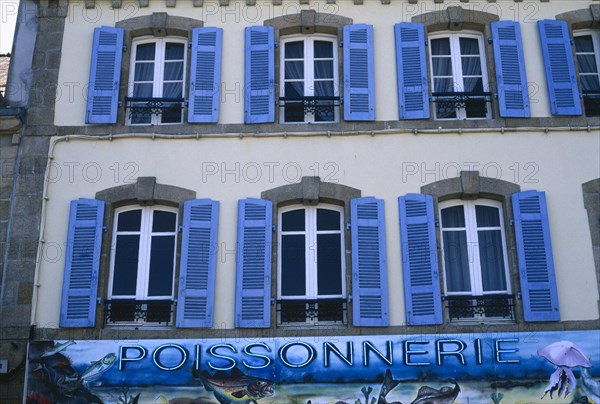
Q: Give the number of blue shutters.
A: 13